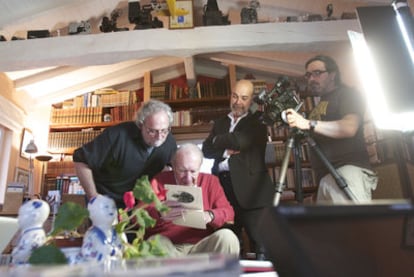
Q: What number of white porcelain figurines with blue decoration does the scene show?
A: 2